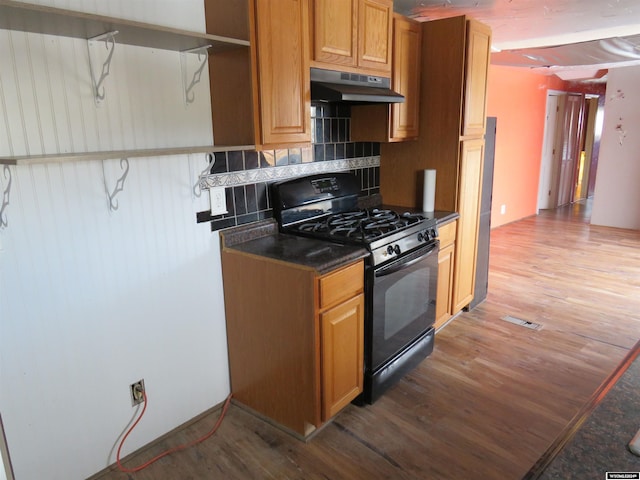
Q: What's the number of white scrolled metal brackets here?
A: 5